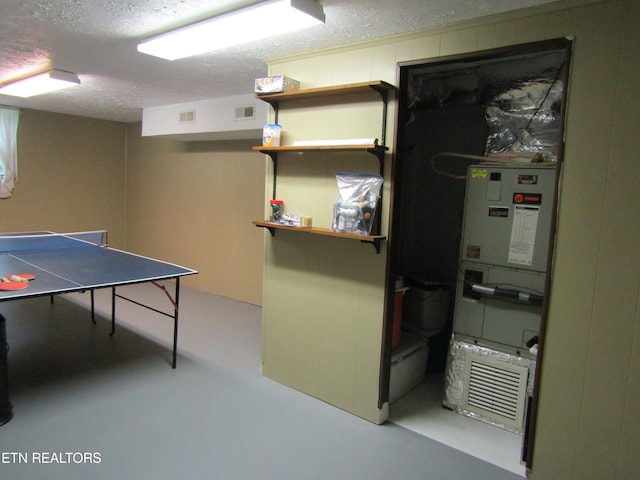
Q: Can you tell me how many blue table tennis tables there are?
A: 1